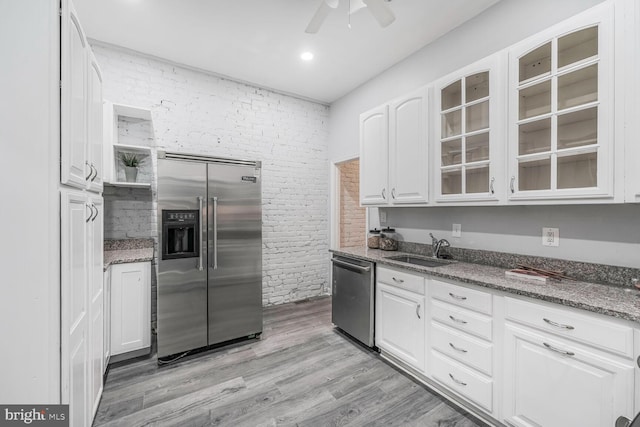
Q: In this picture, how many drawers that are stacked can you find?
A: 4